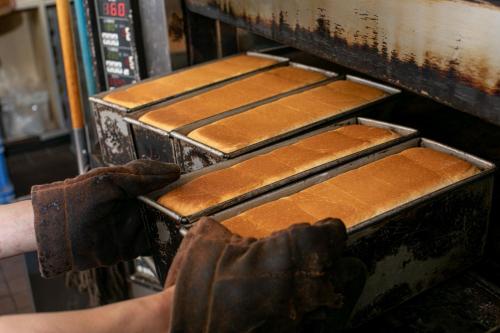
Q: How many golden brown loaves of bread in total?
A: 5